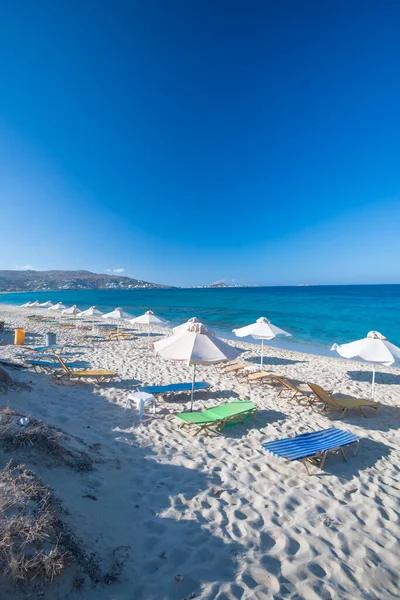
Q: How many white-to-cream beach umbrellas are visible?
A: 12